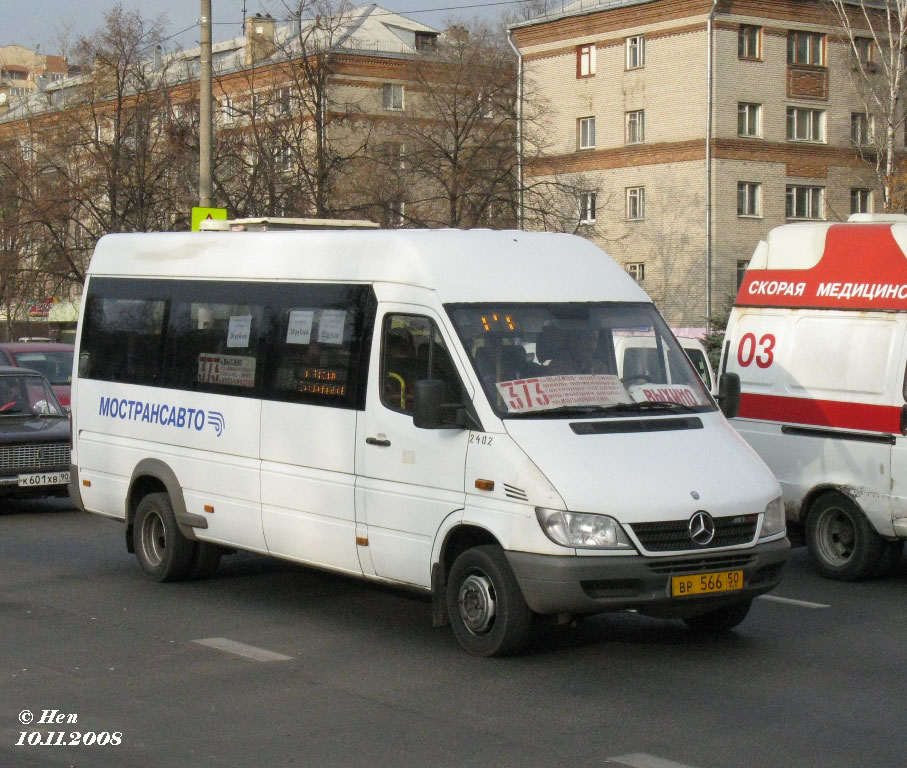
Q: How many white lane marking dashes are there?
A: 3